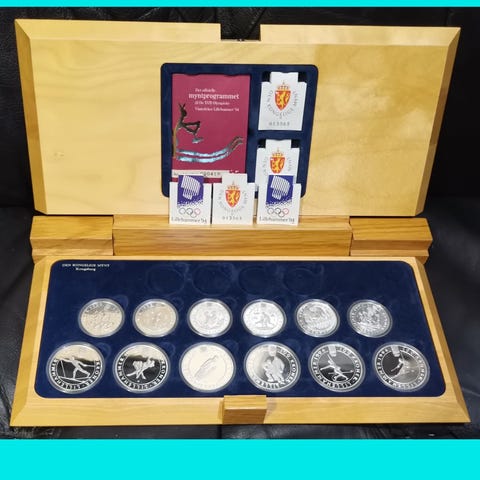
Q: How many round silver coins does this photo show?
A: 12